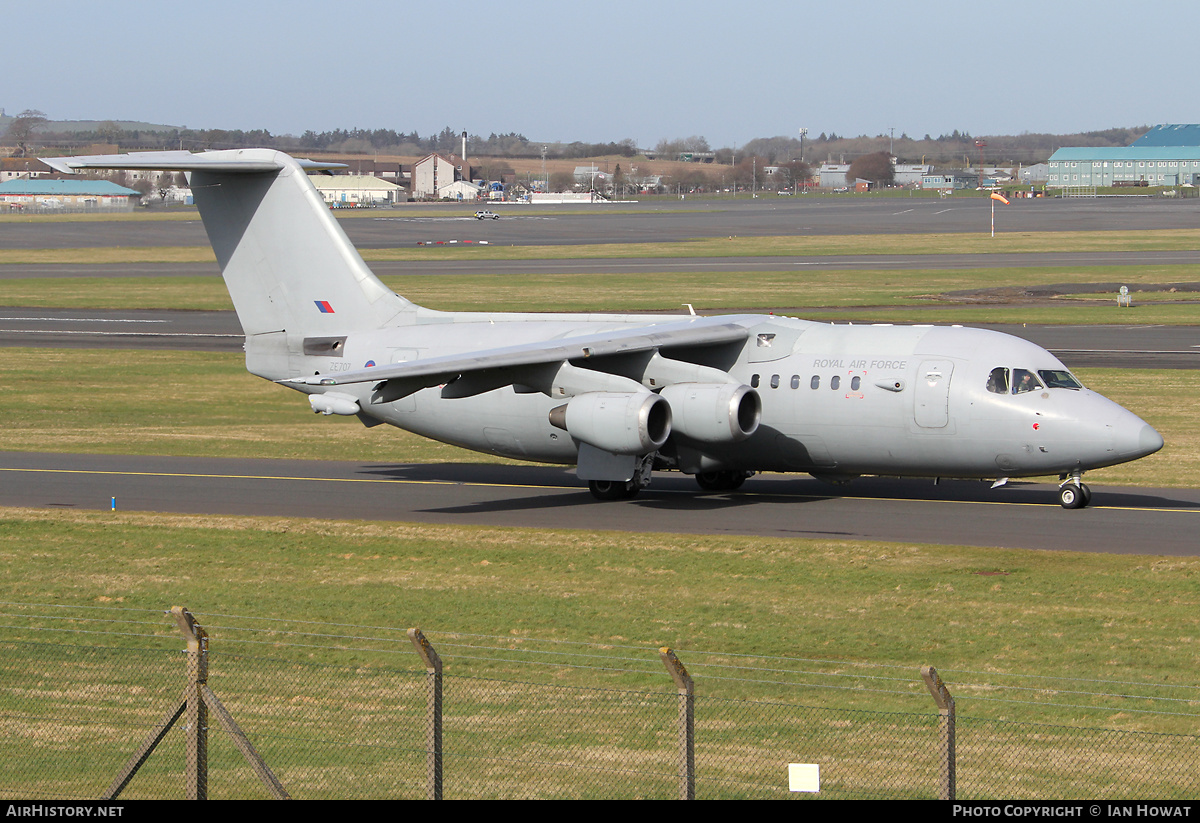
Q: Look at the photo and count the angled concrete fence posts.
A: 4